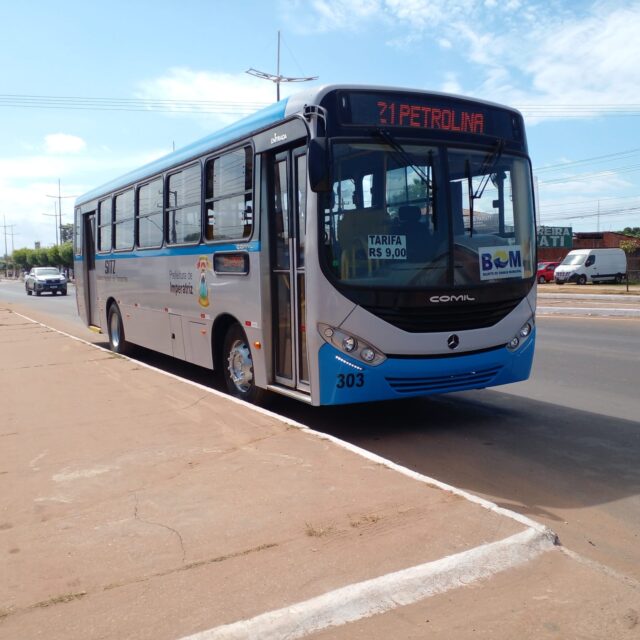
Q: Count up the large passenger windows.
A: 5